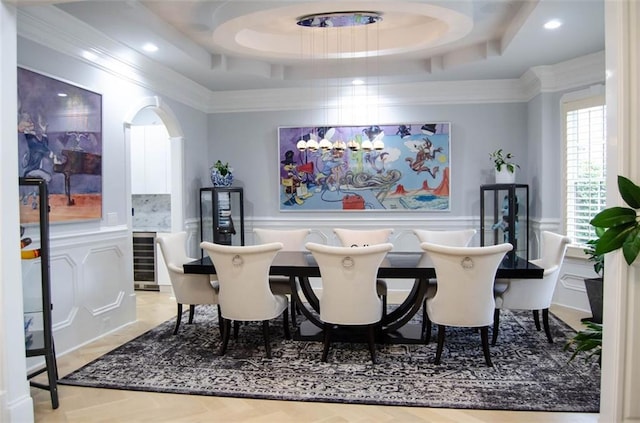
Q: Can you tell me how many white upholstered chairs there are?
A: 8